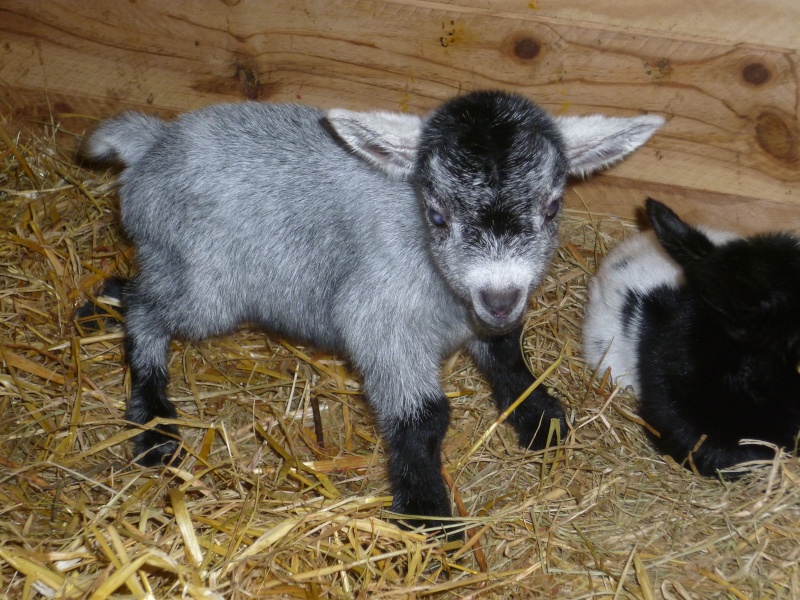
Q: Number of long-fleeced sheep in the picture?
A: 0